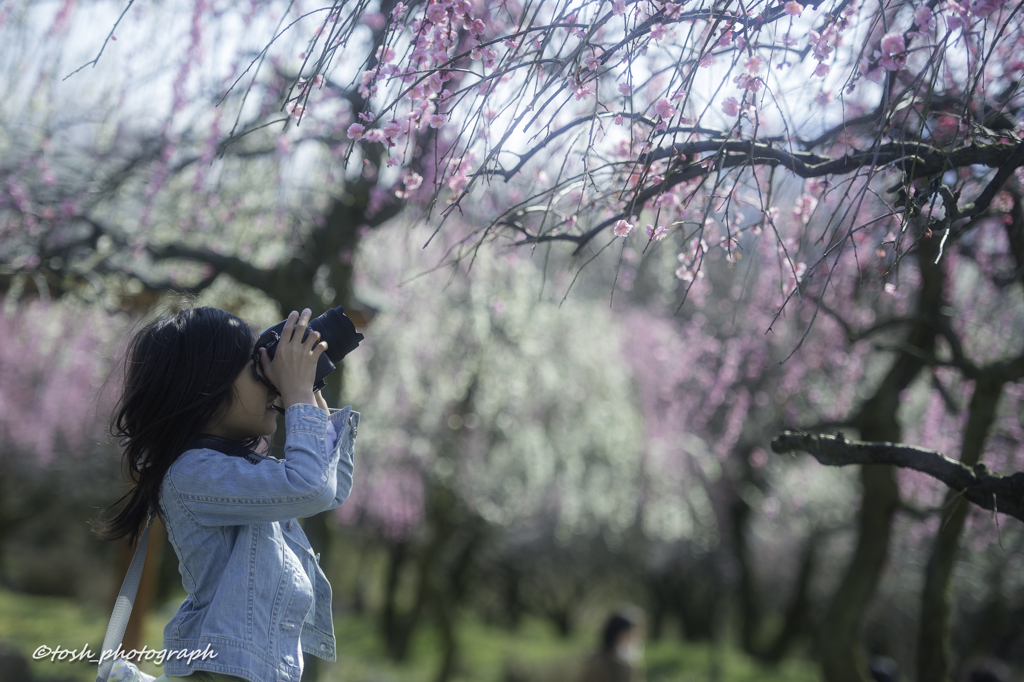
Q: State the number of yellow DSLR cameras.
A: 0